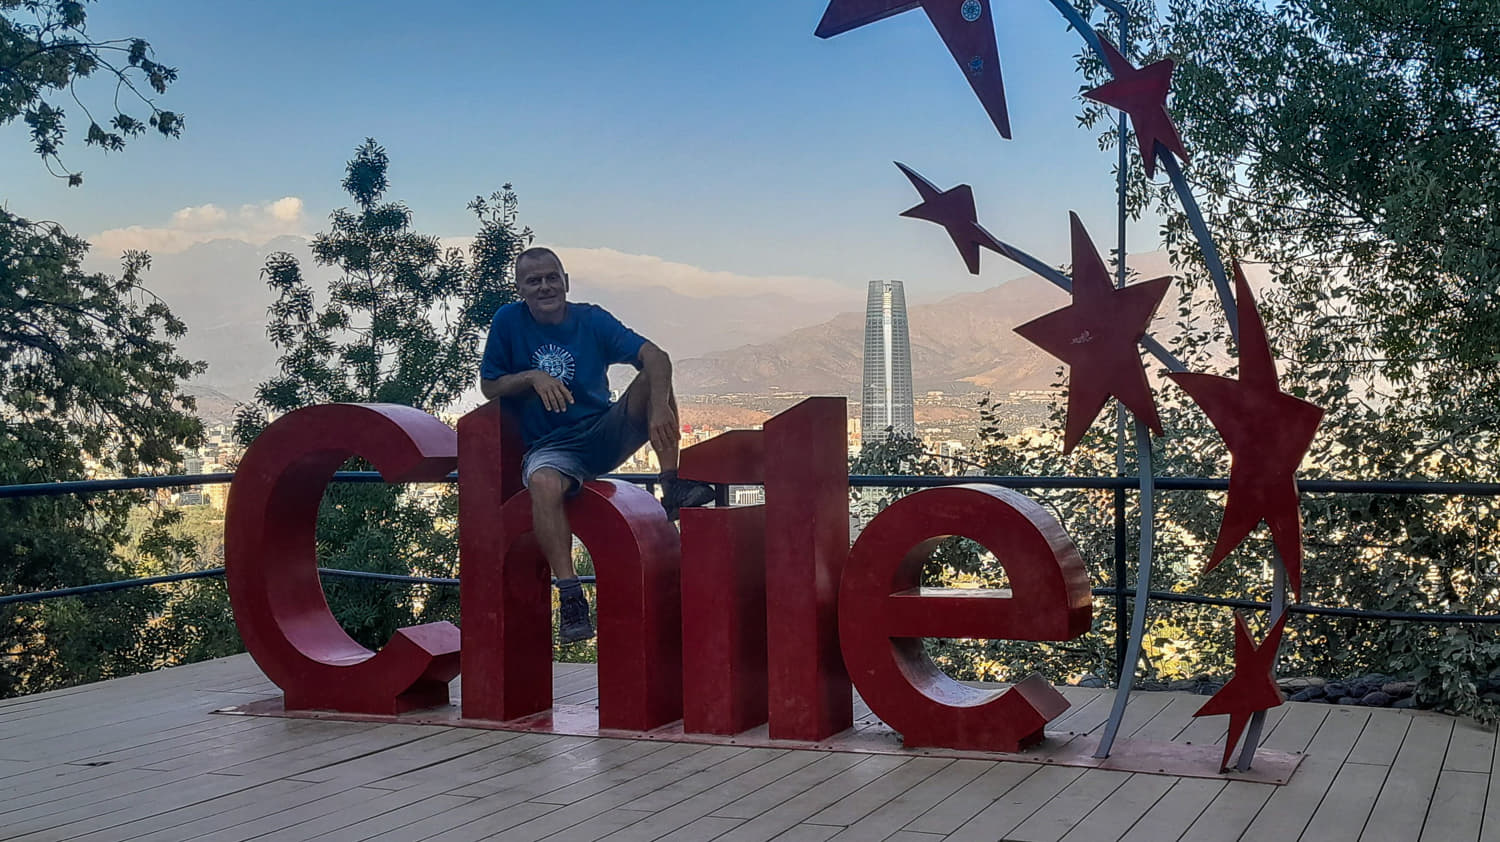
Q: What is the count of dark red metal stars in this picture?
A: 6